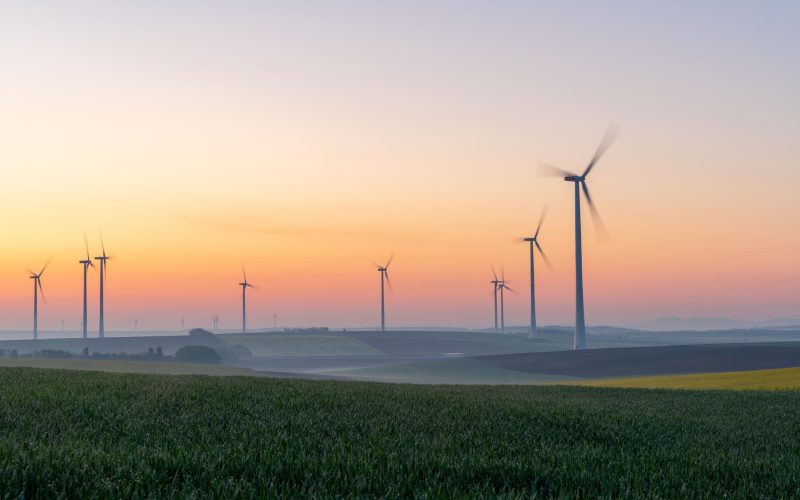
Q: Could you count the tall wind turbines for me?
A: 9